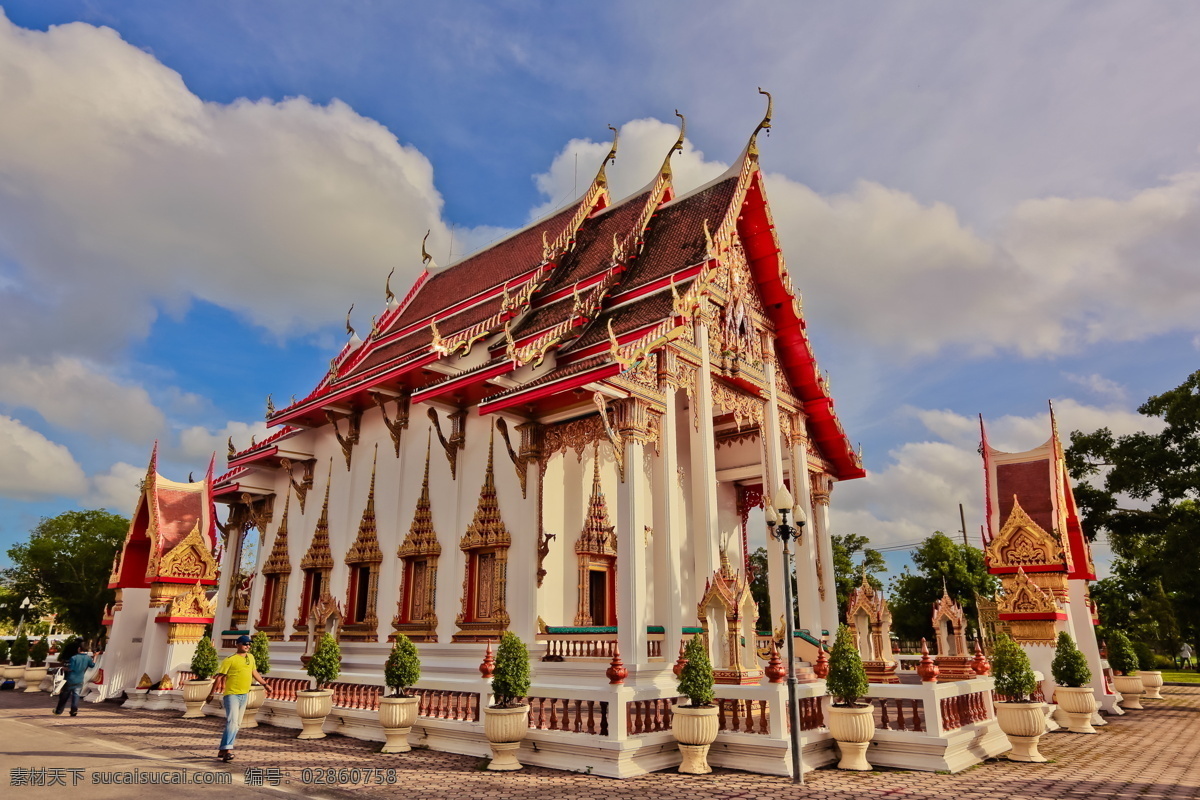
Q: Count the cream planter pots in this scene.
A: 14